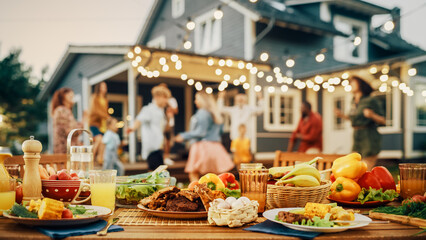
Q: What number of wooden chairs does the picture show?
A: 2